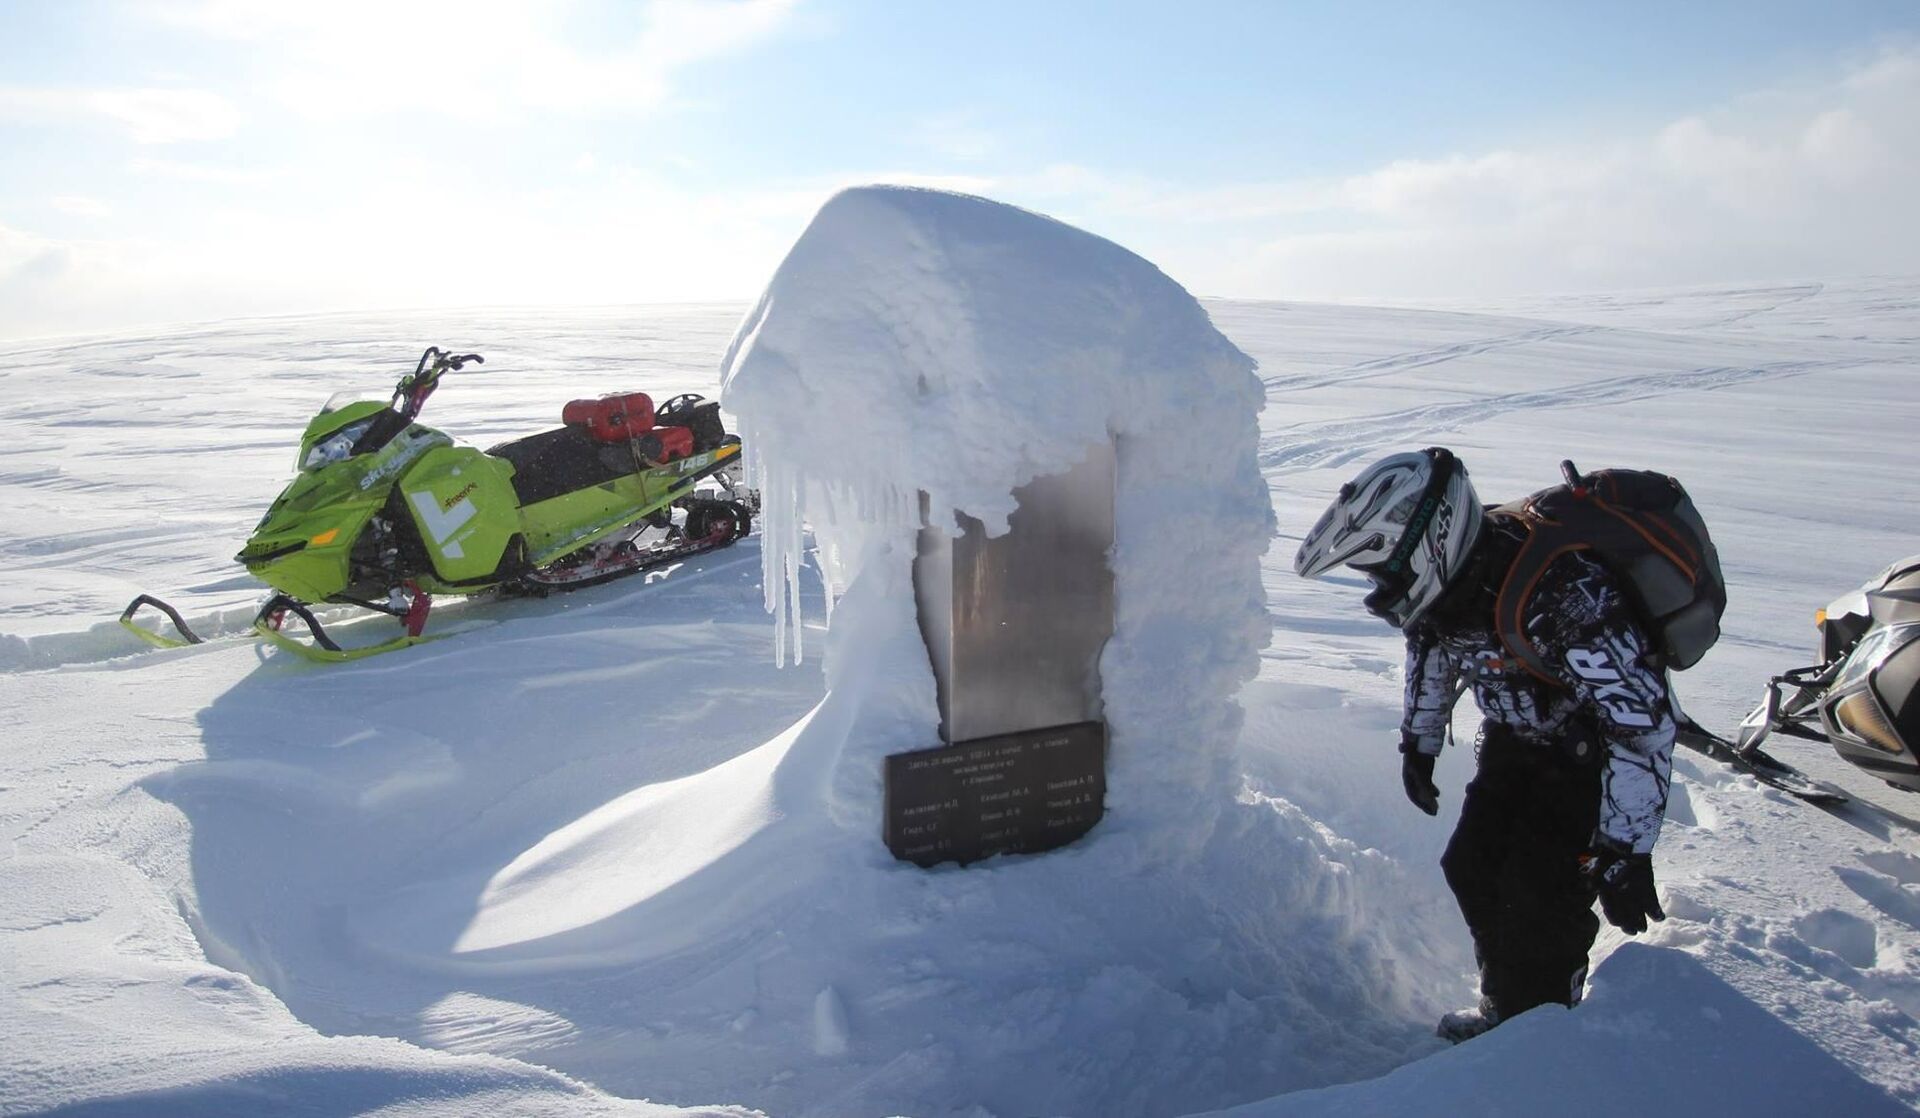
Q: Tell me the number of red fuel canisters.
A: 2